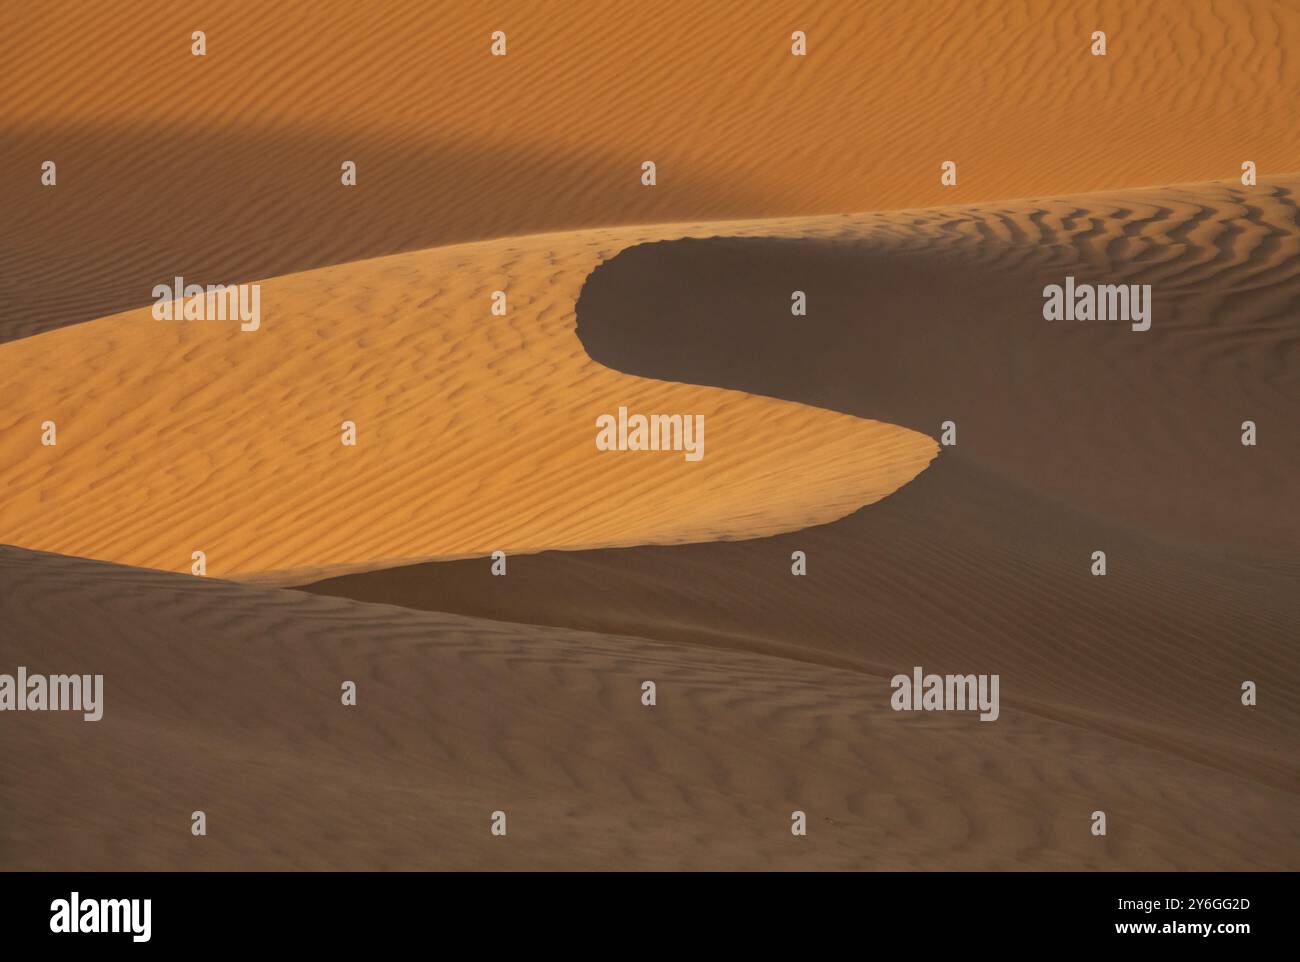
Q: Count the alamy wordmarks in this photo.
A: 6